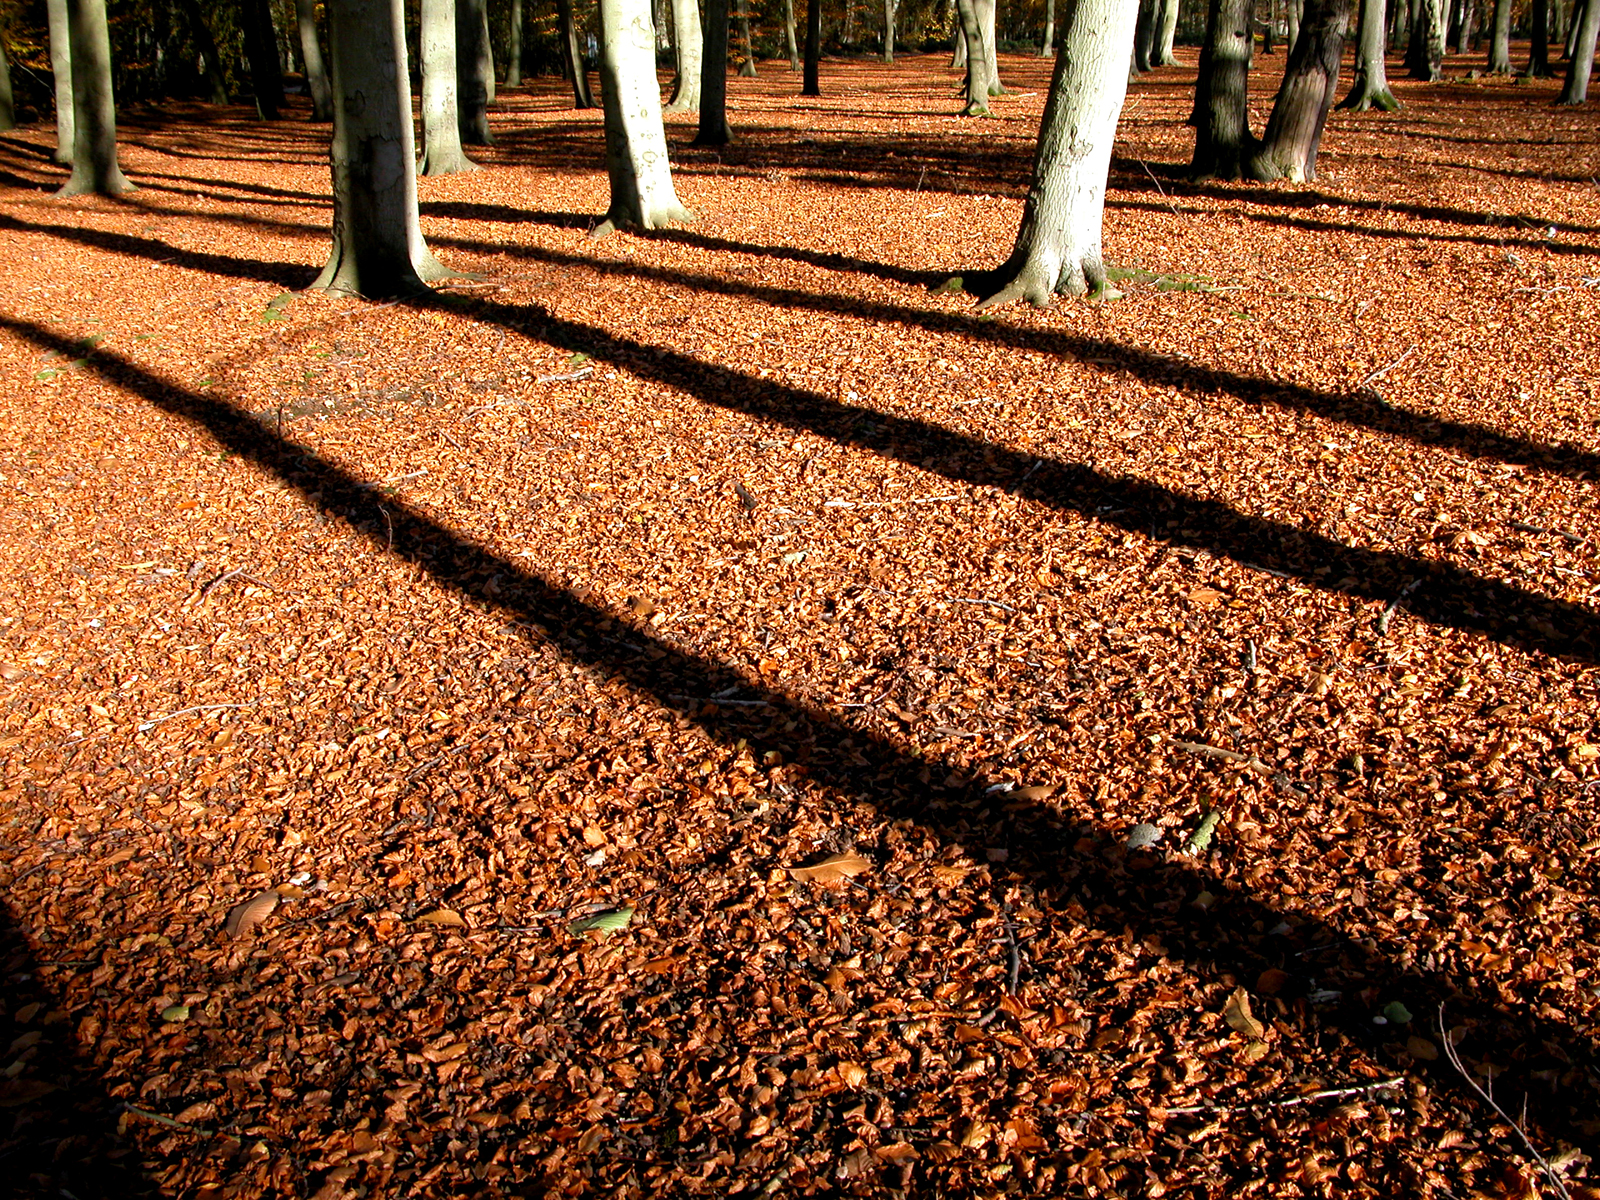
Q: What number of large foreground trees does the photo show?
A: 3